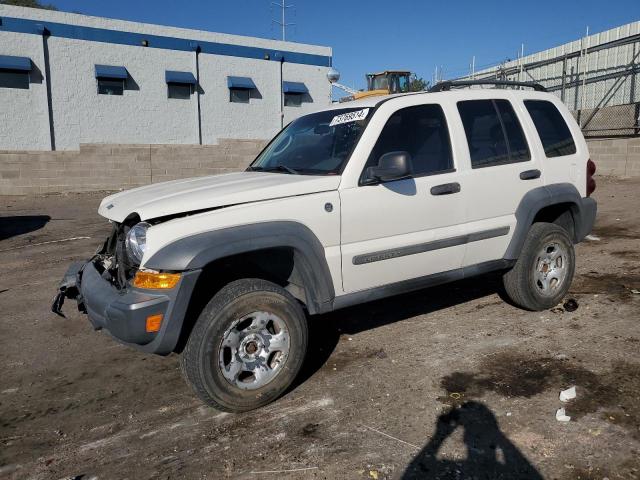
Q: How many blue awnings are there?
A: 5